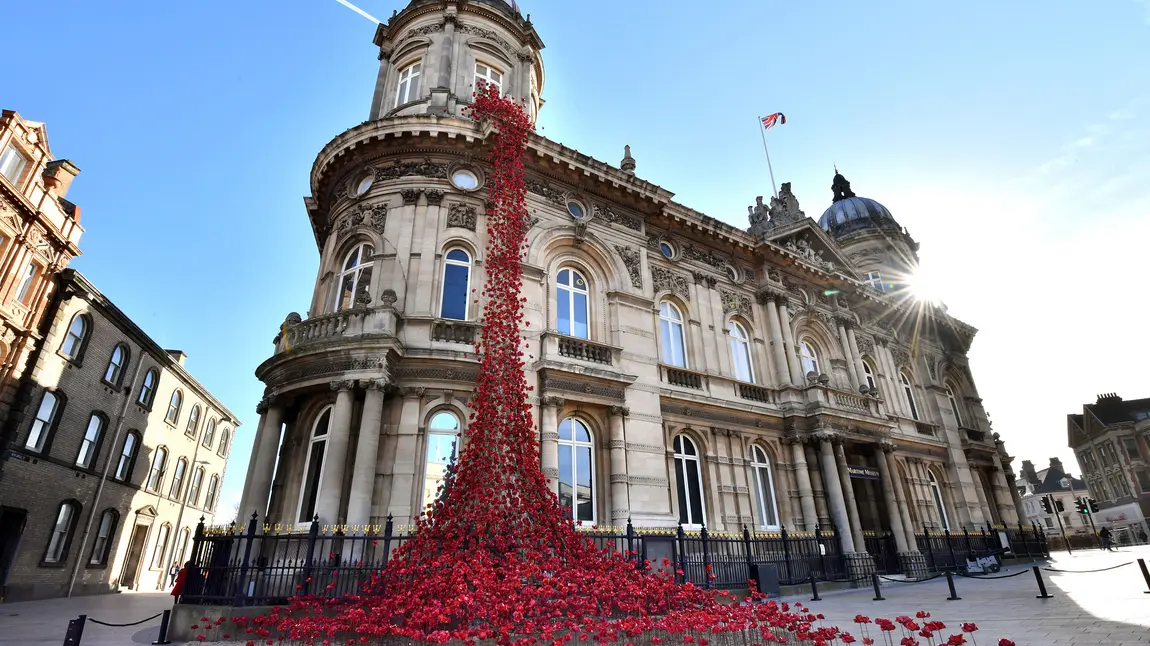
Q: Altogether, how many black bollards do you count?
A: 7